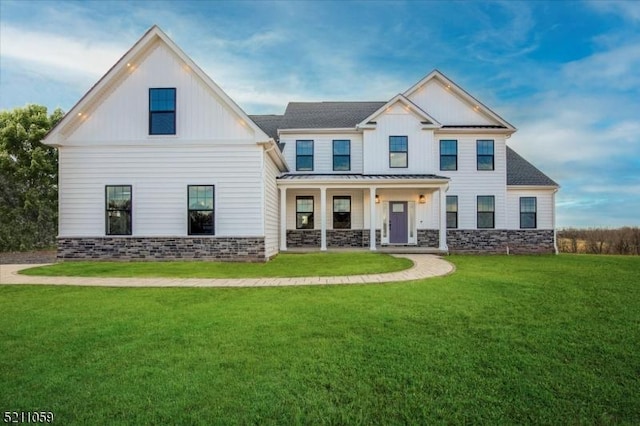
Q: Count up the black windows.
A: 13